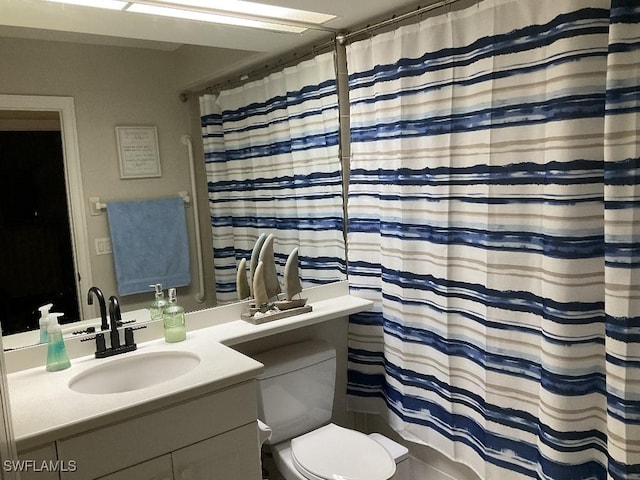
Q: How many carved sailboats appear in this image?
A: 3